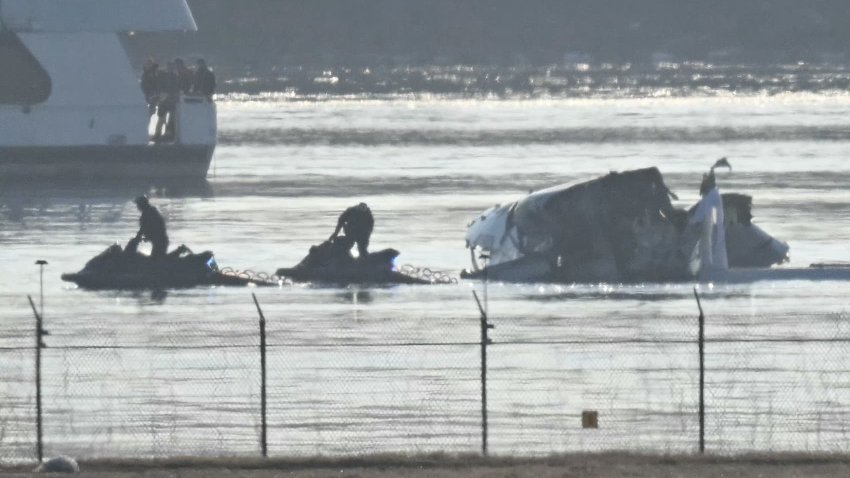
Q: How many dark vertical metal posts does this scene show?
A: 4